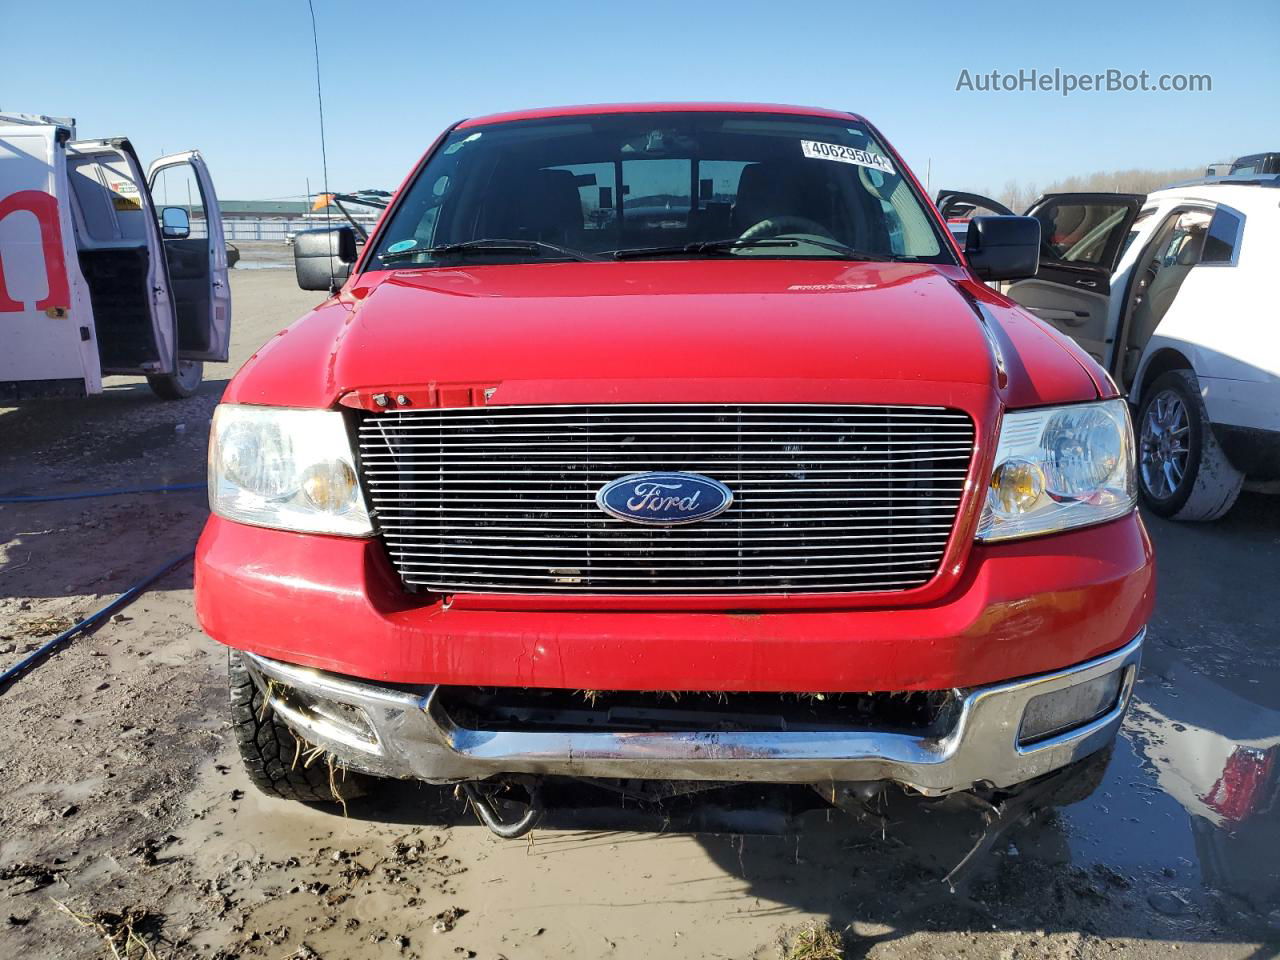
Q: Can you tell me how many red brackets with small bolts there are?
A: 1